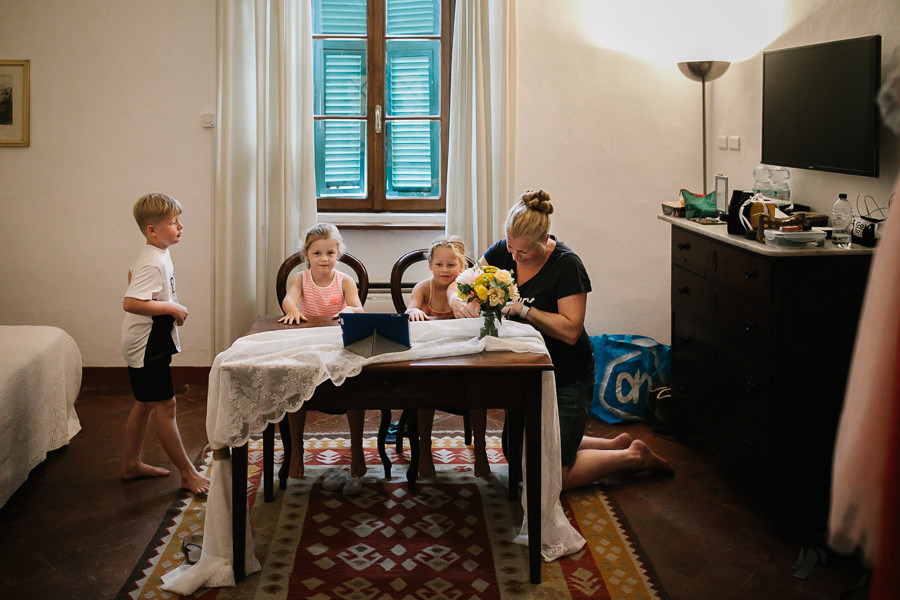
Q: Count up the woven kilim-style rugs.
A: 1